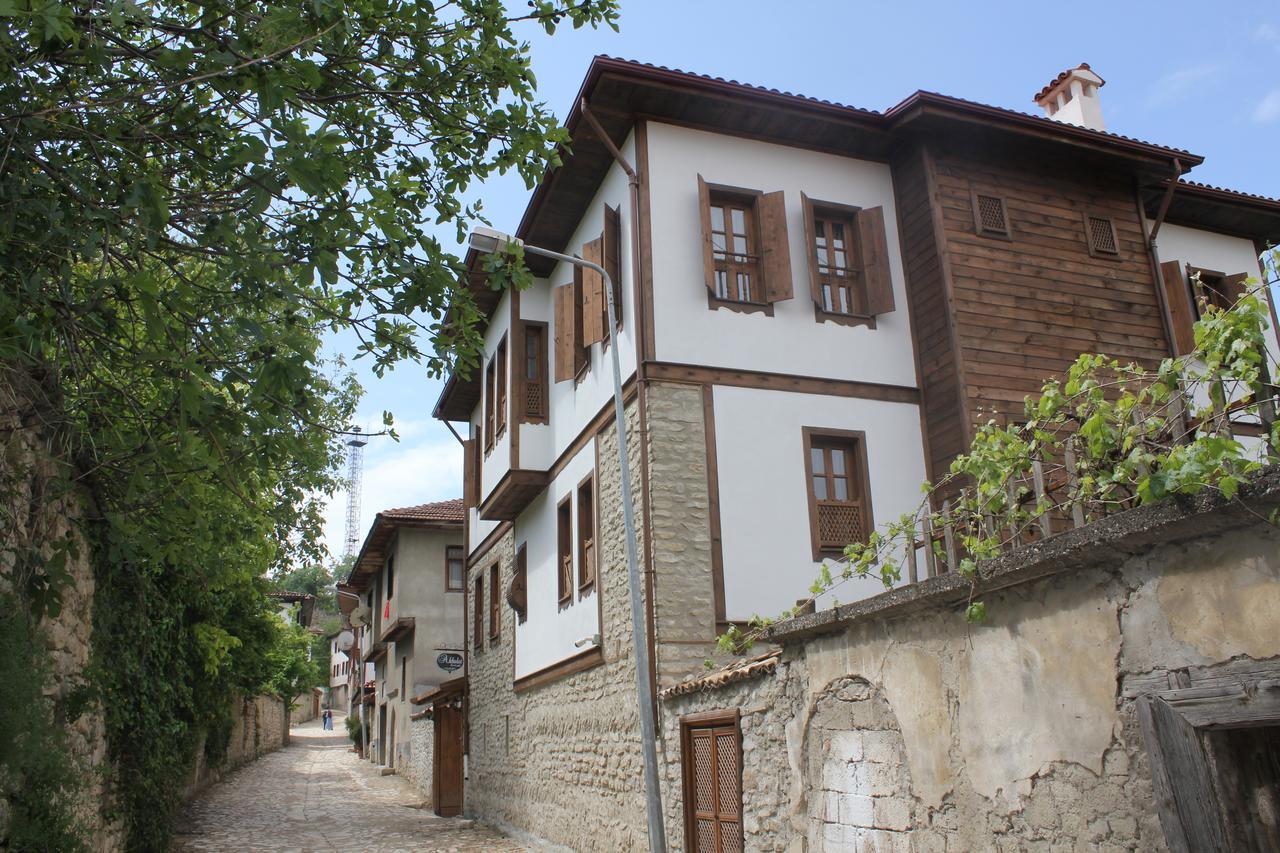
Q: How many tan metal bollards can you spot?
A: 0